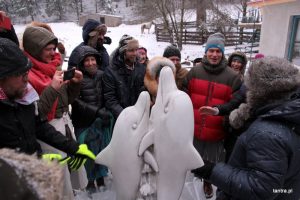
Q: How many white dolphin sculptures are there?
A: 2